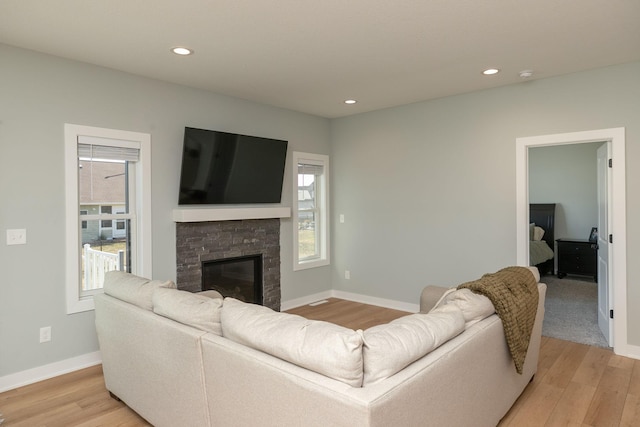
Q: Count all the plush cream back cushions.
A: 5